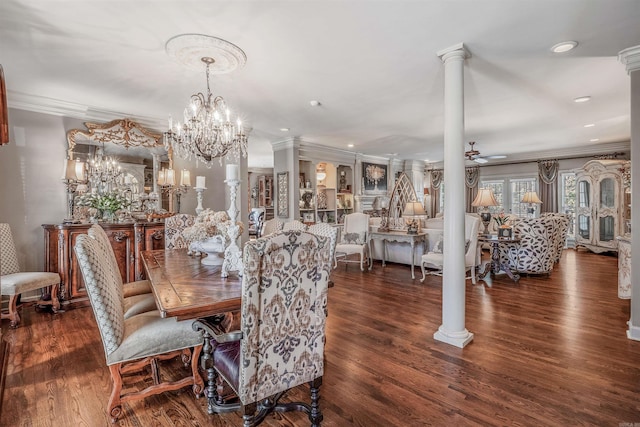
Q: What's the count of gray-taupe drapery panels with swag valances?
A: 3